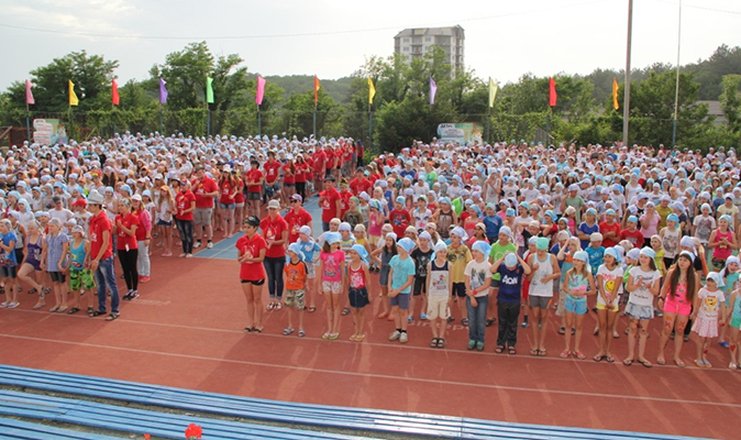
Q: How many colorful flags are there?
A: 12